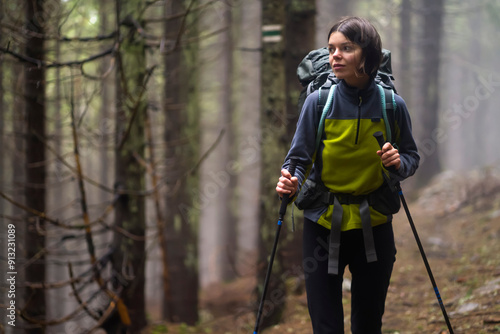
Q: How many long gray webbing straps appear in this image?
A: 2